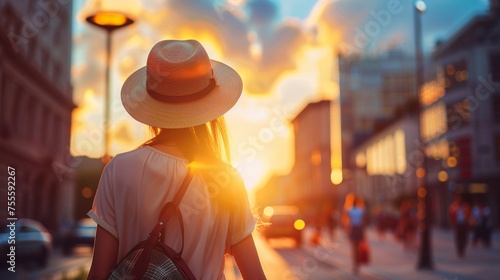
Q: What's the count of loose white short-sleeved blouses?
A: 1